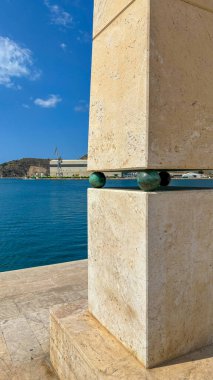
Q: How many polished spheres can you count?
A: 3